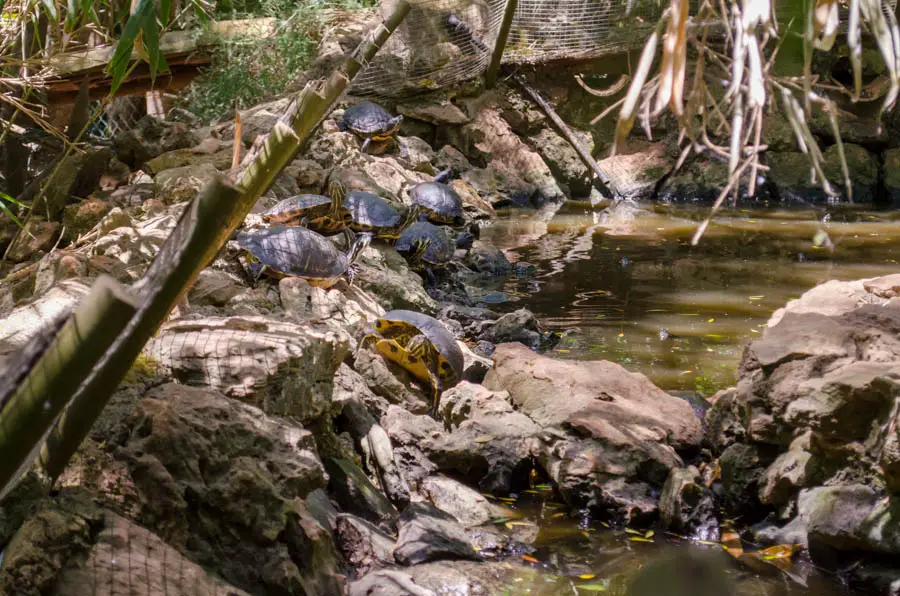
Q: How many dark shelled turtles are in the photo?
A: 7